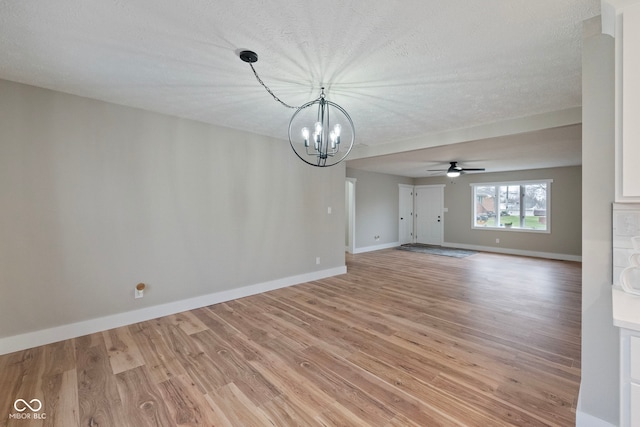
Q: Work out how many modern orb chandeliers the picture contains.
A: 1